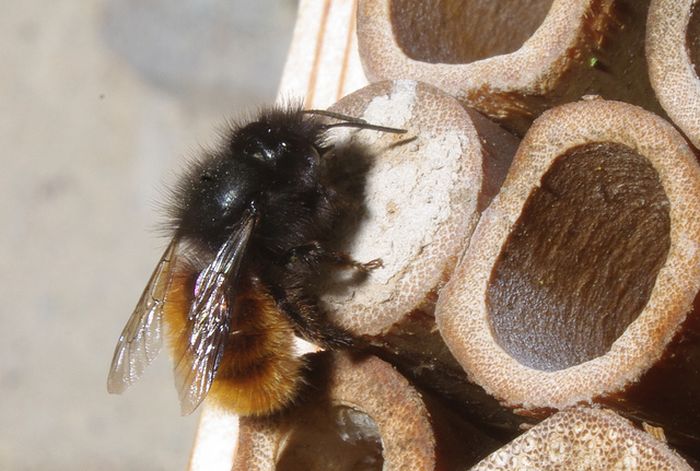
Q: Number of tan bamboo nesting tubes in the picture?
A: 6